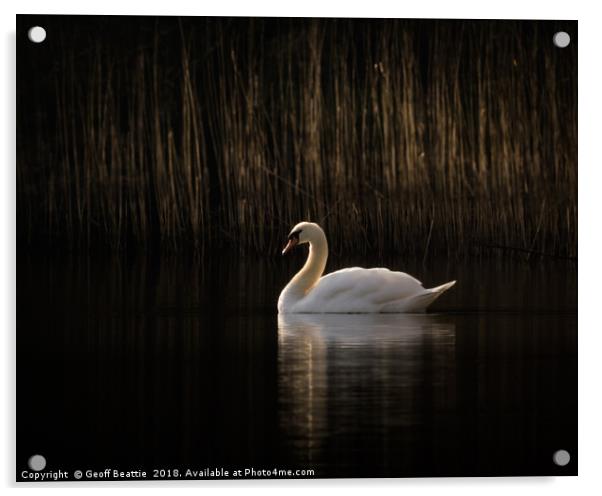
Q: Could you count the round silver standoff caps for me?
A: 4